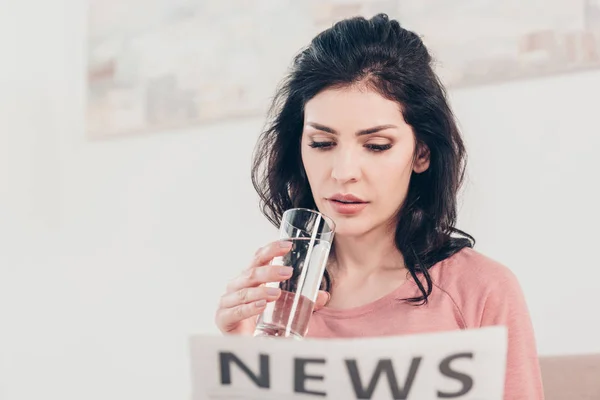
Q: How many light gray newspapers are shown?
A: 1